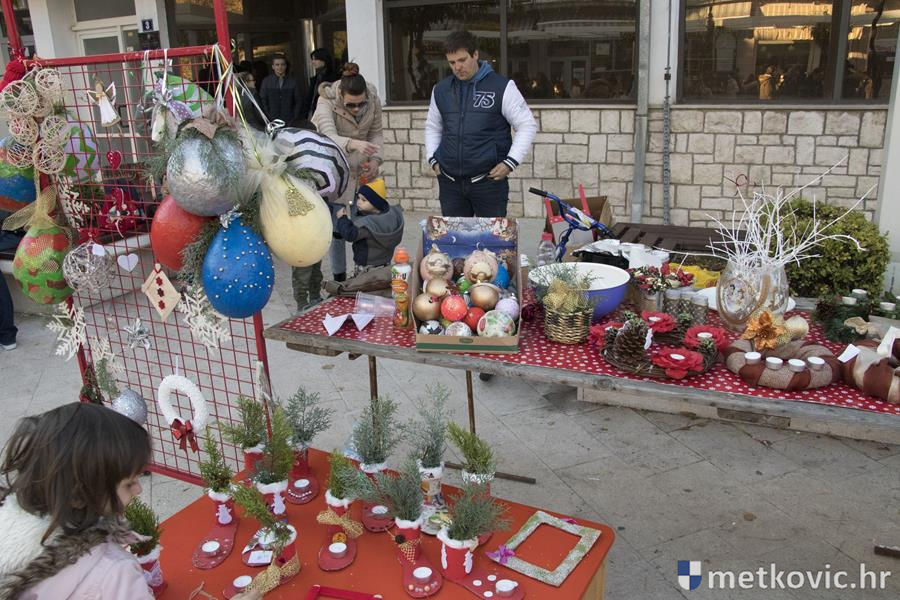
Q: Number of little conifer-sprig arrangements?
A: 12